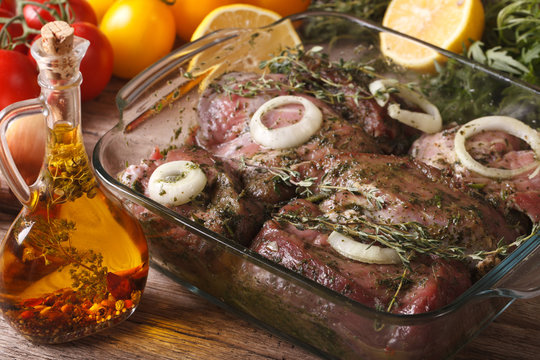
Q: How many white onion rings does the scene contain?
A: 5